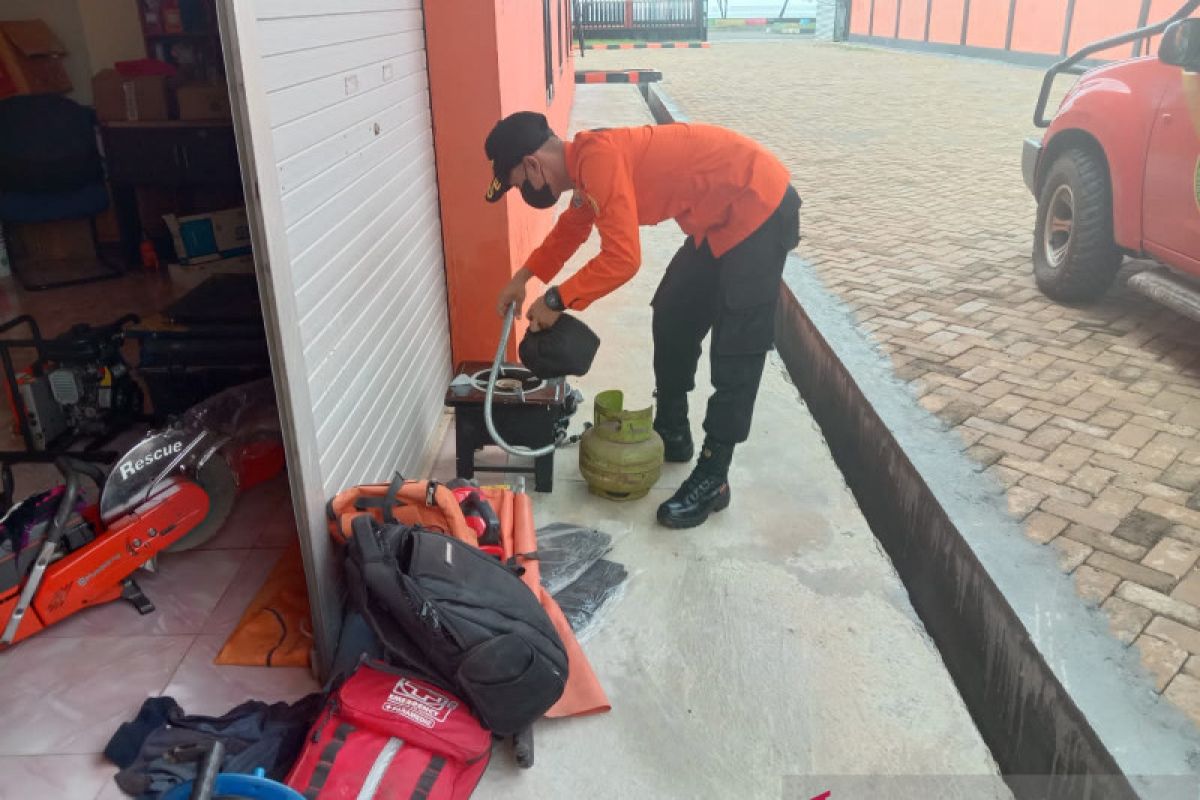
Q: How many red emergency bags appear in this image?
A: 1